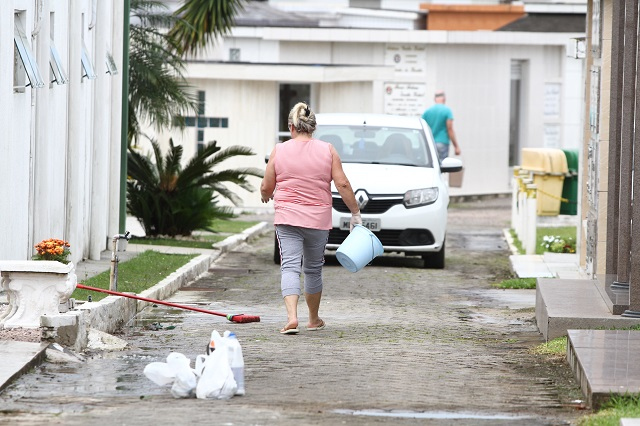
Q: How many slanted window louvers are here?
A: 4